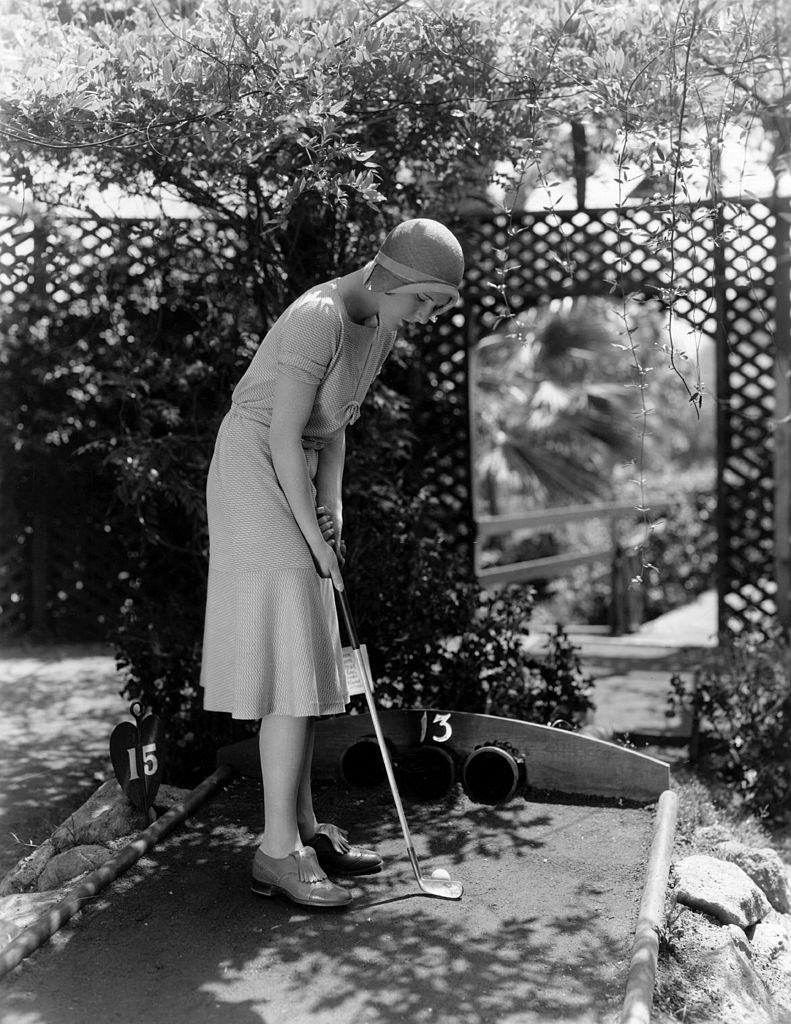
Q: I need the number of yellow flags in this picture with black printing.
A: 0